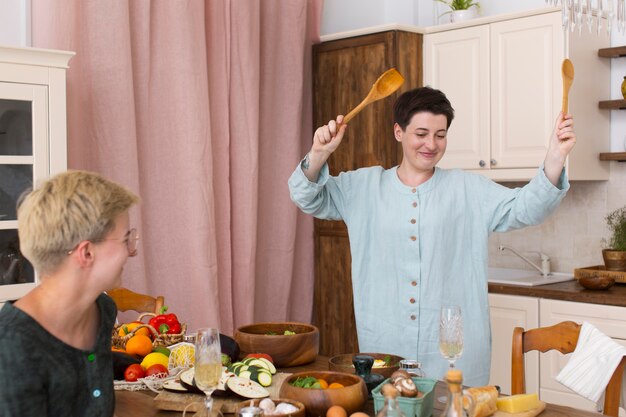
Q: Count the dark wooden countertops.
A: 1